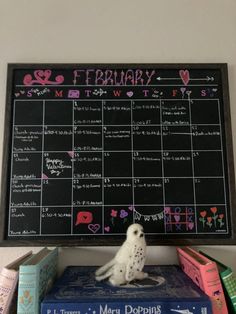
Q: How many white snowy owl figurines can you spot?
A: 1